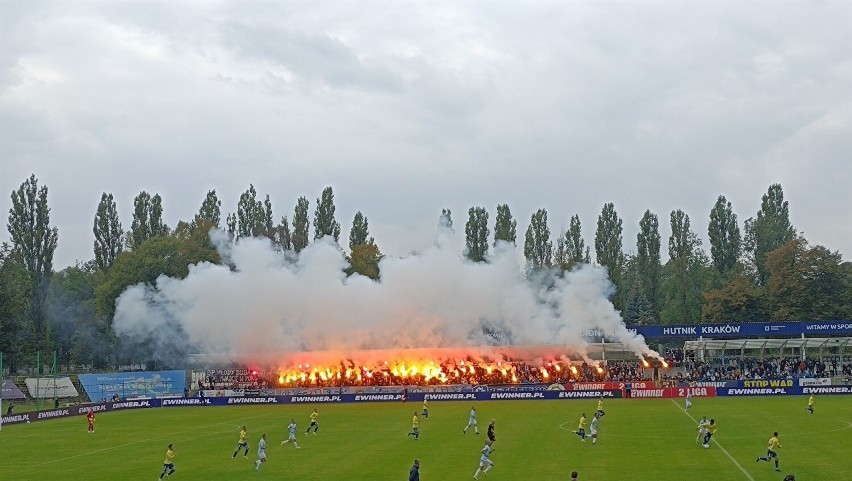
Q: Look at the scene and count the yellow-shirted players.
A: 10